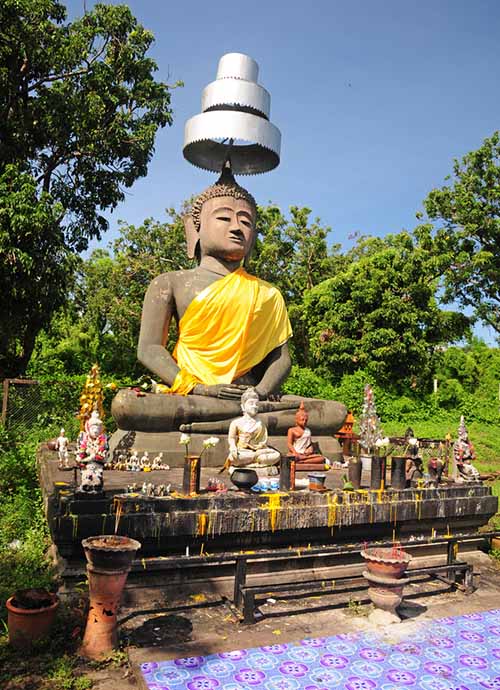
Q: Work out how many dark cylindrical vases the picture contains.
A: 5